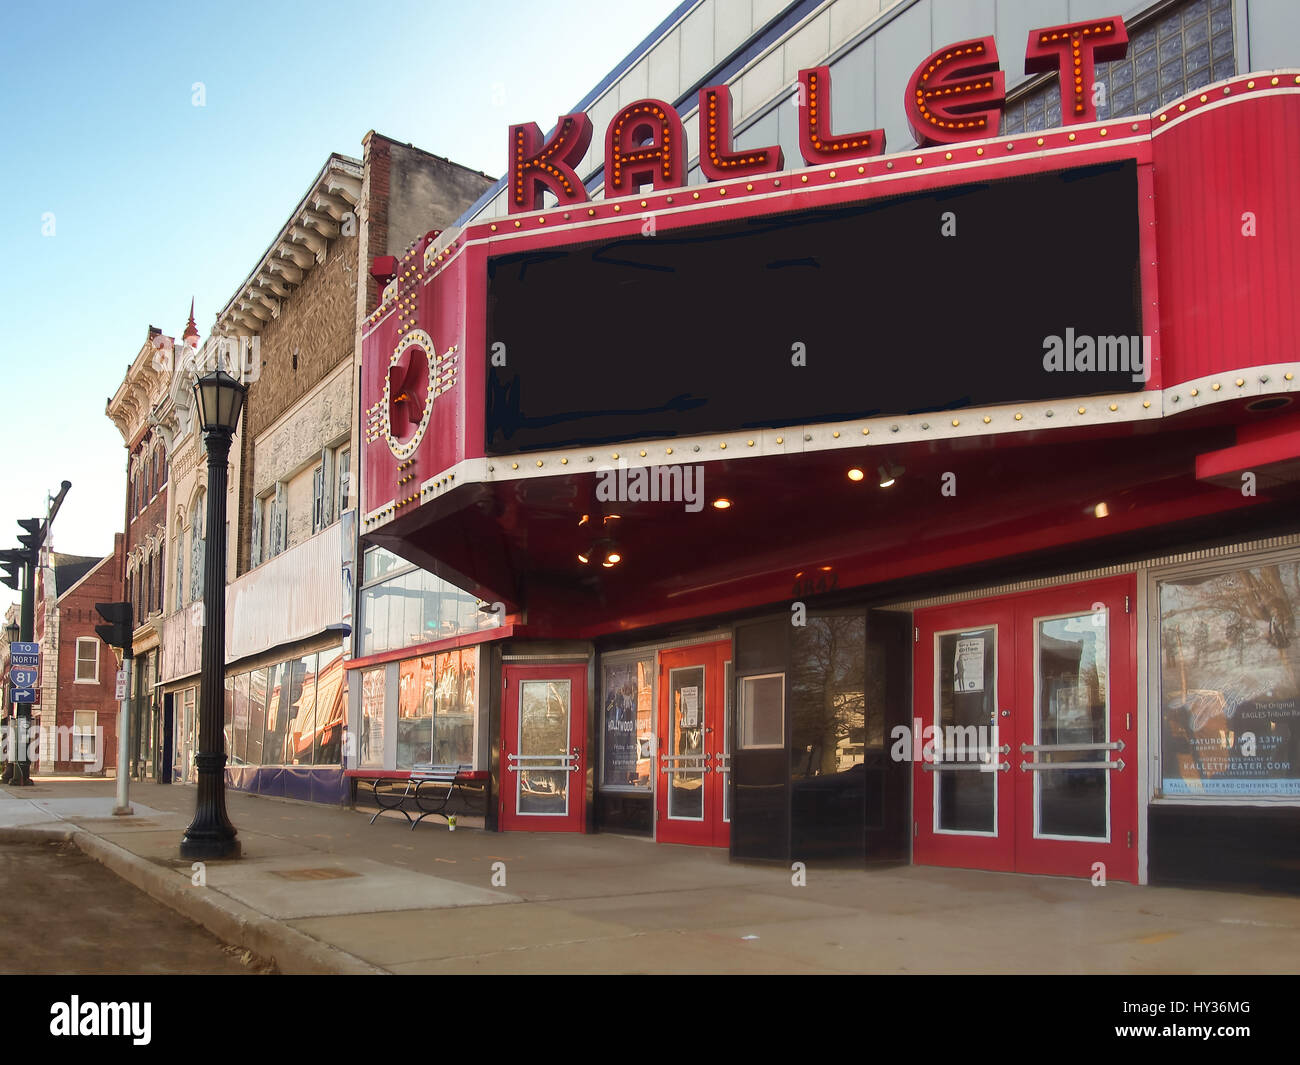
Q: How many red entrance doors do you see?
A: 5